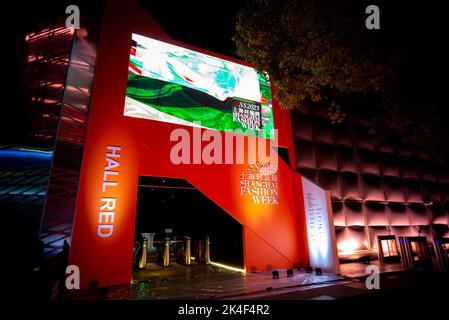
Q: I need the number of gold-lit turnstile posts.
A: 4